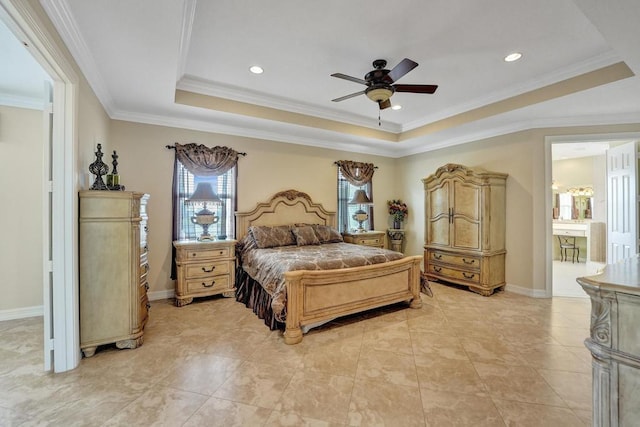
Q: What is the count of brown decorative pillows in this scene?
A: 3